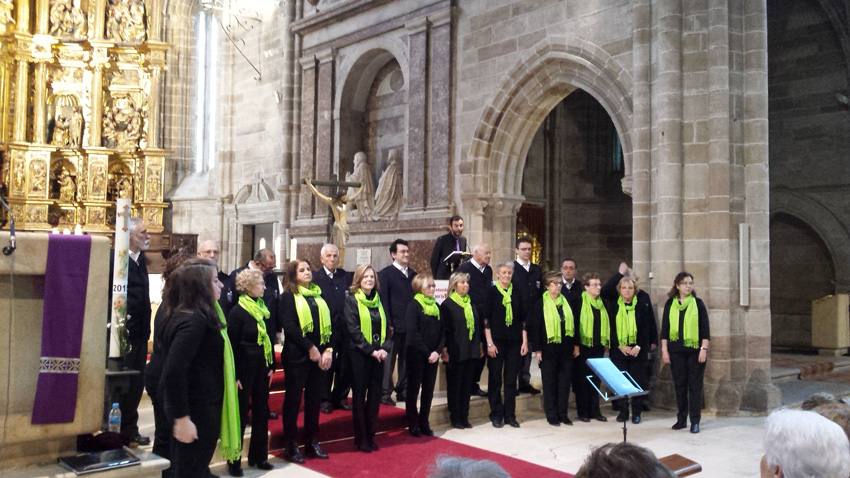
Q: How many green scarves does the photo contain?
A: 11